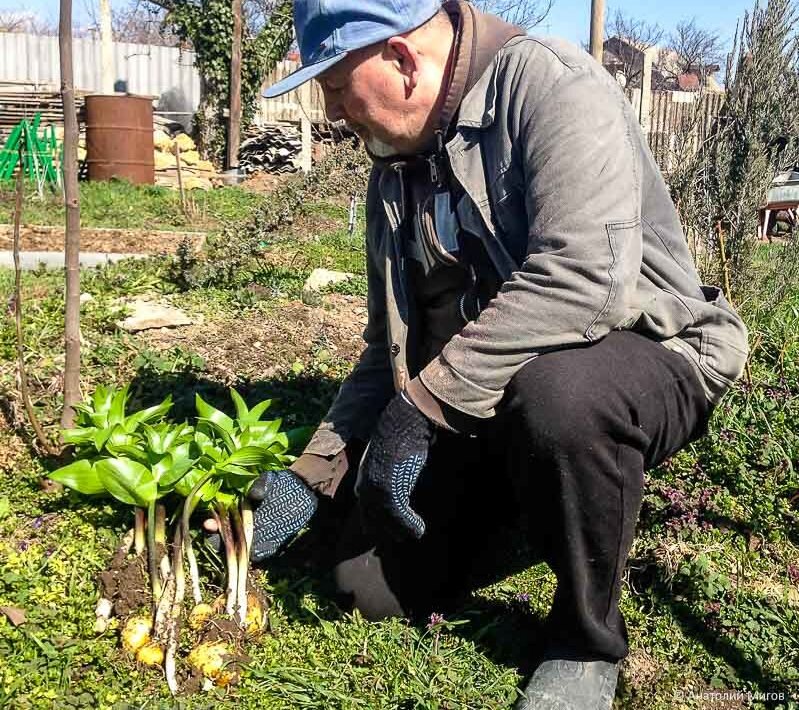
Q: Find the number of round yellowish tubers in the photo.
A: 5